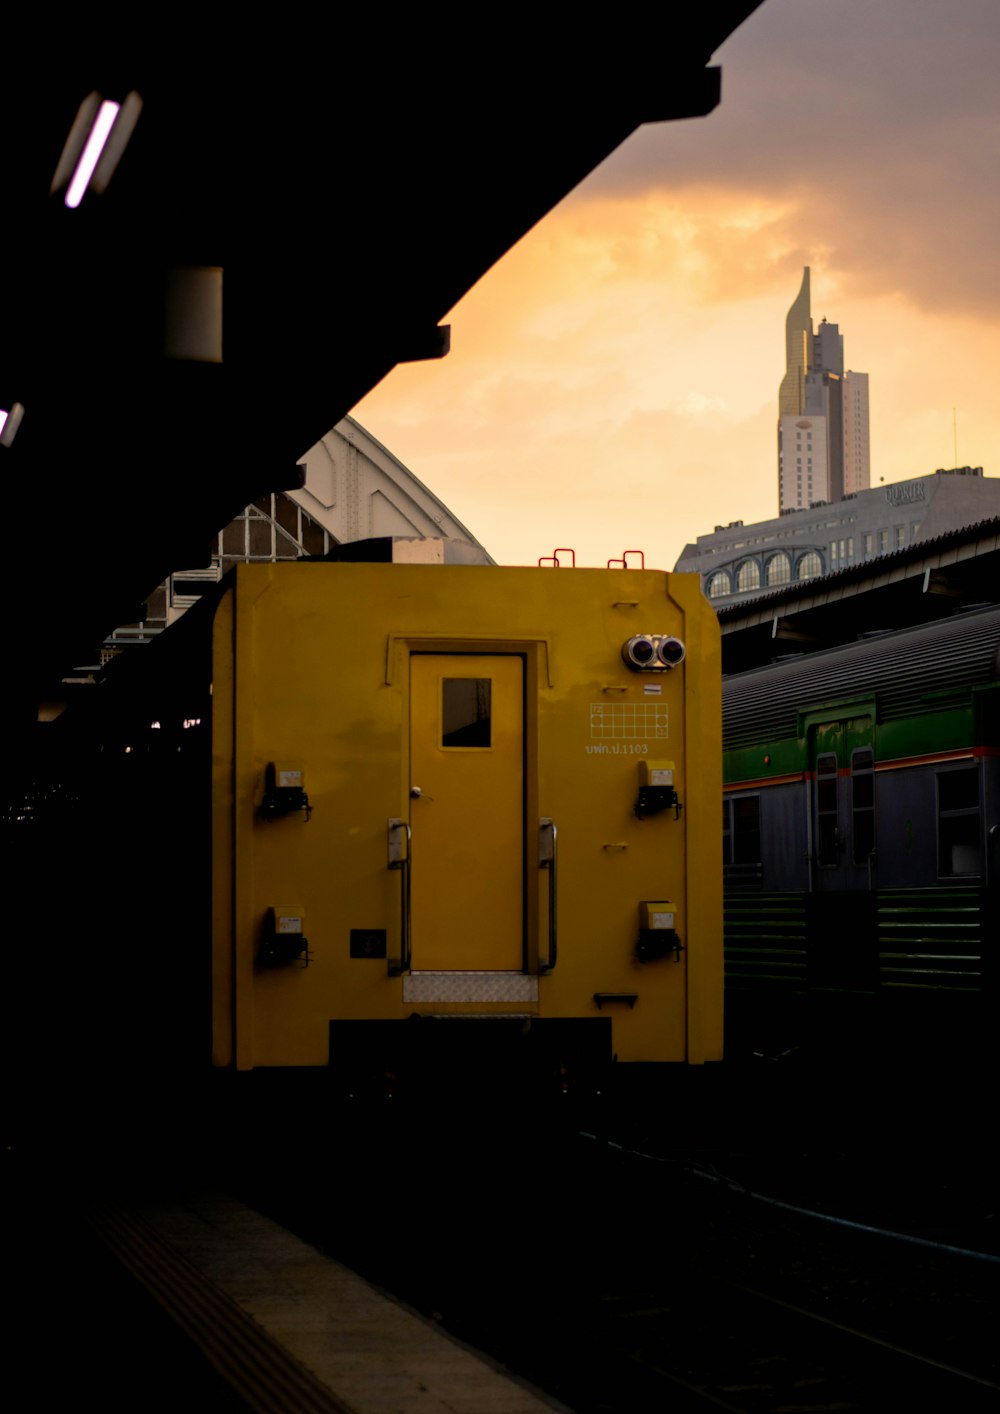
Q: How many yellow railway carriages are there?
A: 1